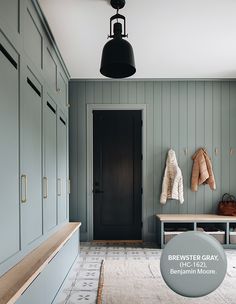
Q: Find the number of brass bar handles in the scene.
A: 4